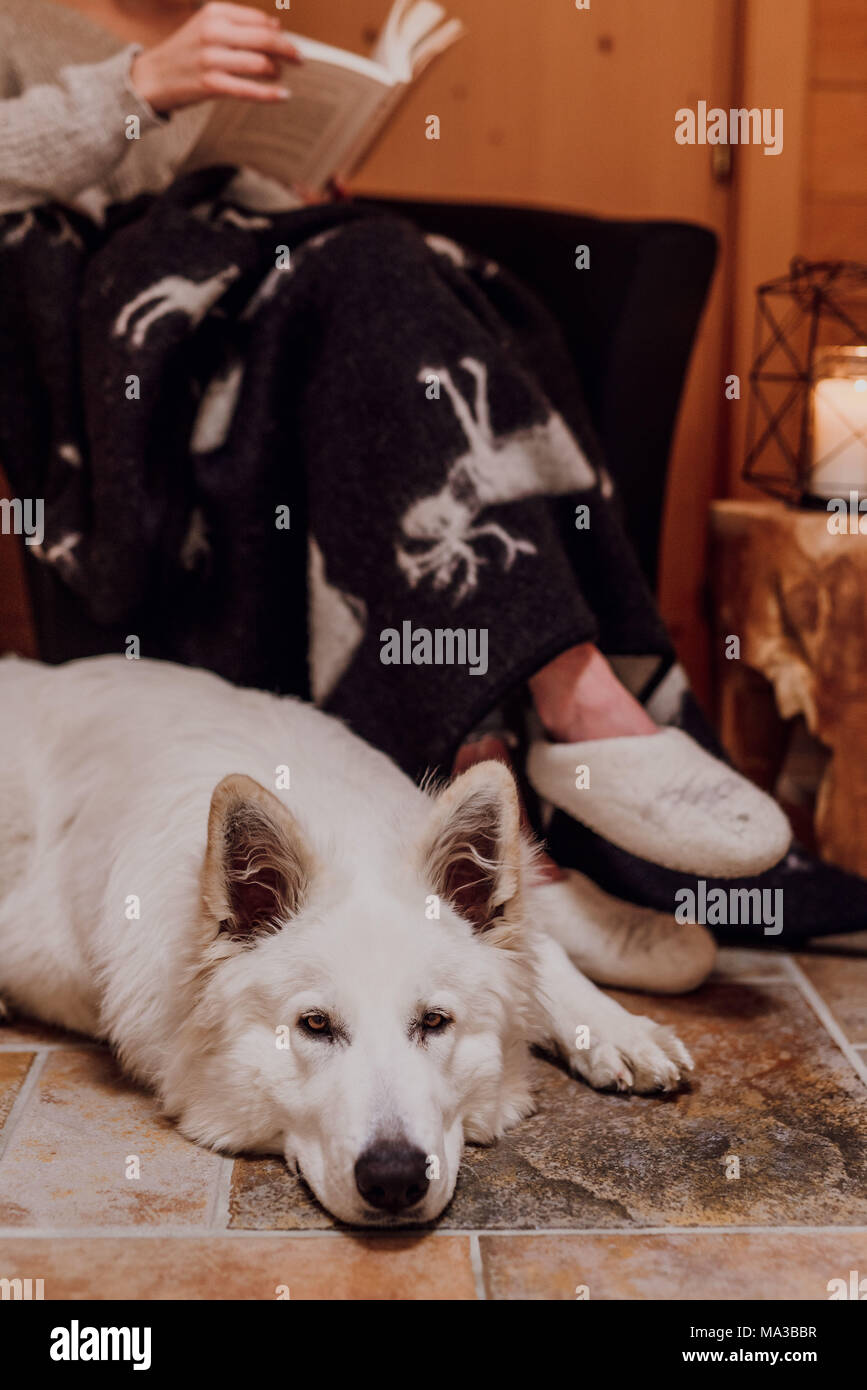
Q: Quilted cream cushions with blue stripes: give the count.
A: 0